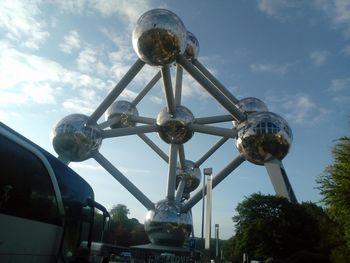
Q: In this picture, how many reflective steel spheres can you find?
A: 9